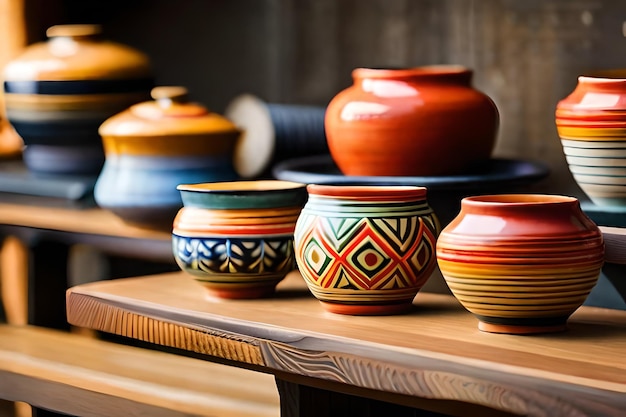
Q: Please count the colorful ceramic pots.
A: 7